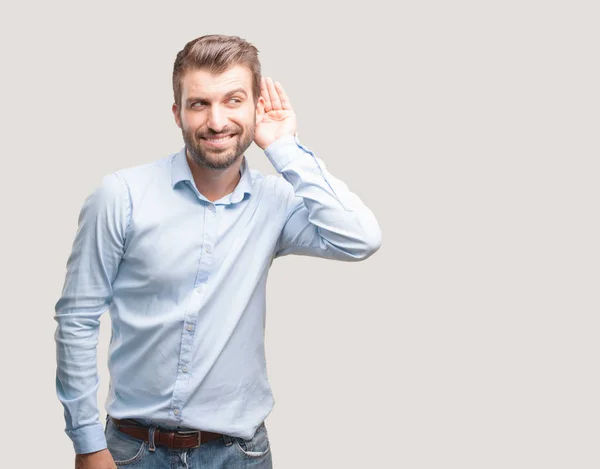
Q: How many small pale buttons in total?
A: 6